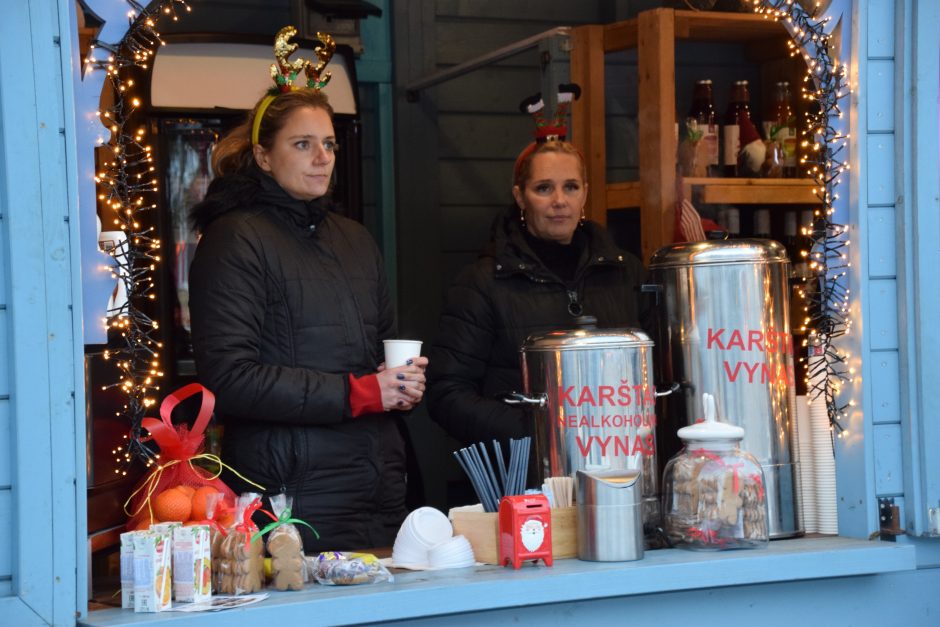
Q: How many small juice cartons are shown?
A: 4